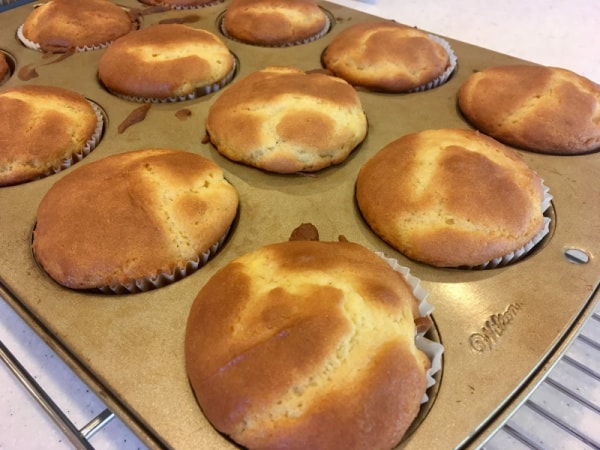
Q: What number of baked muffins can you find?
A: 12